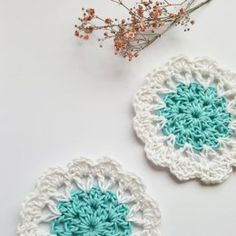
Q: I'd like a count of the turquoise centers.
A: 2